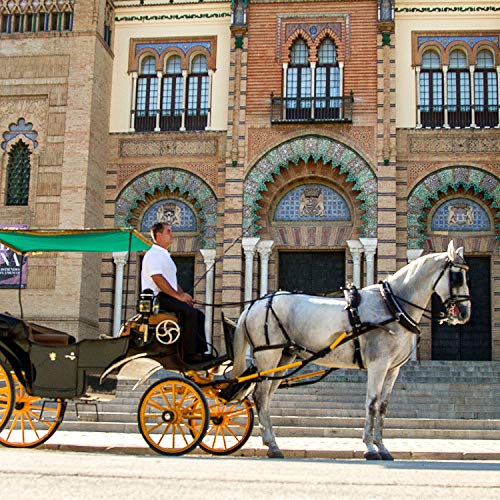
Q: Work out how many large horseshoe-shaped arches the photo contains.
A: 3